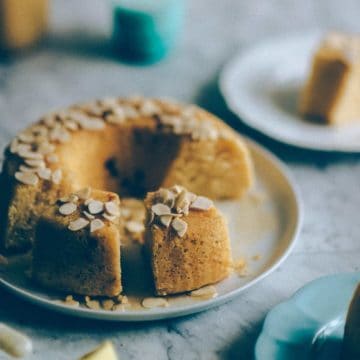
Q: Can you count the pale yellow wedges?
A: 1